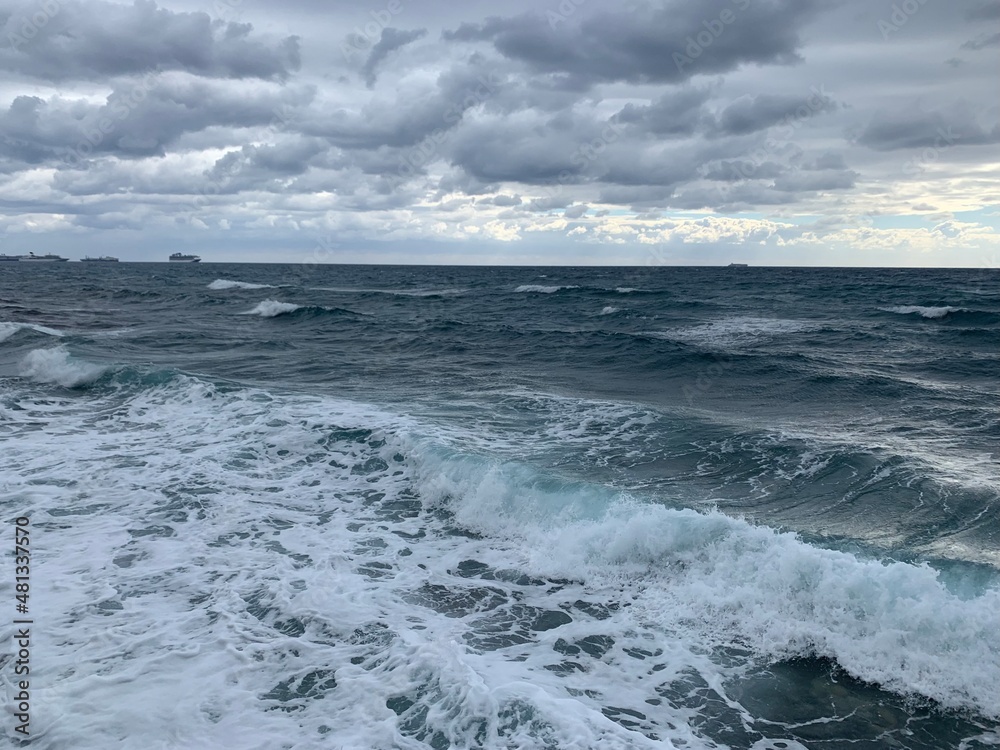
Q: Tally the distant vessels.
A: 5